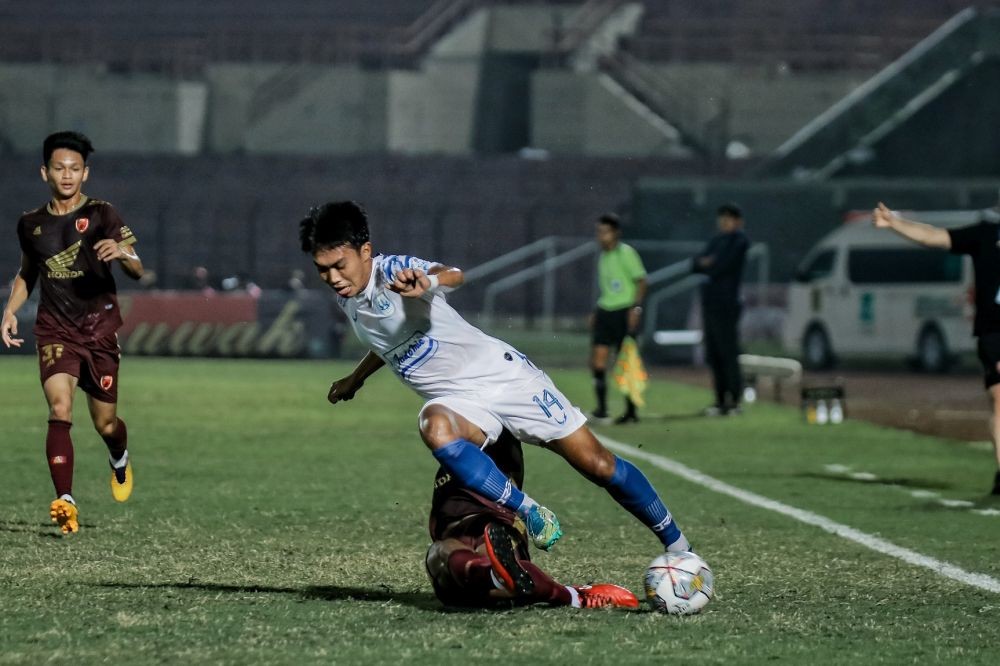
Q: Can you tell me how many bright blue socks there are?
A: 2